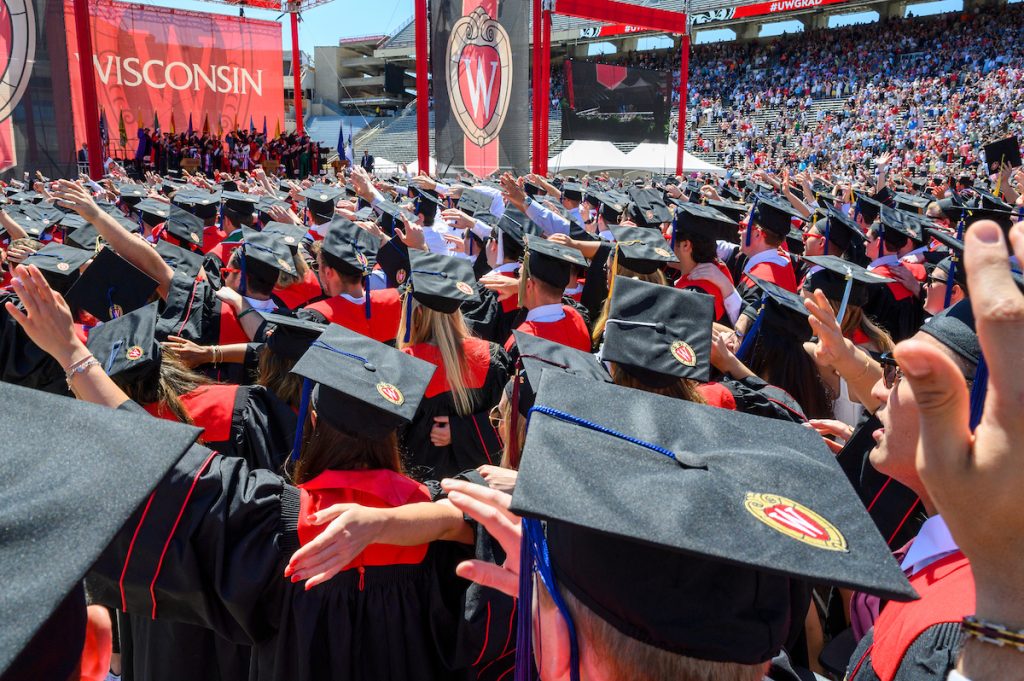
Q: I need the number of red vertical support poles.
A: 6